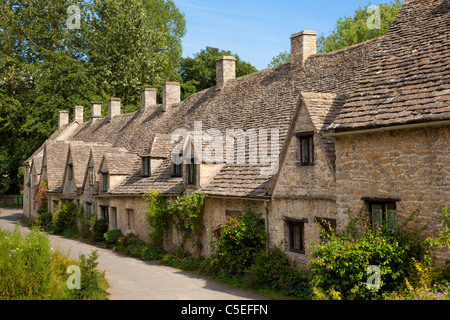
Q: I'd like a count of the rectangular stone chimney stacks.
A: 8